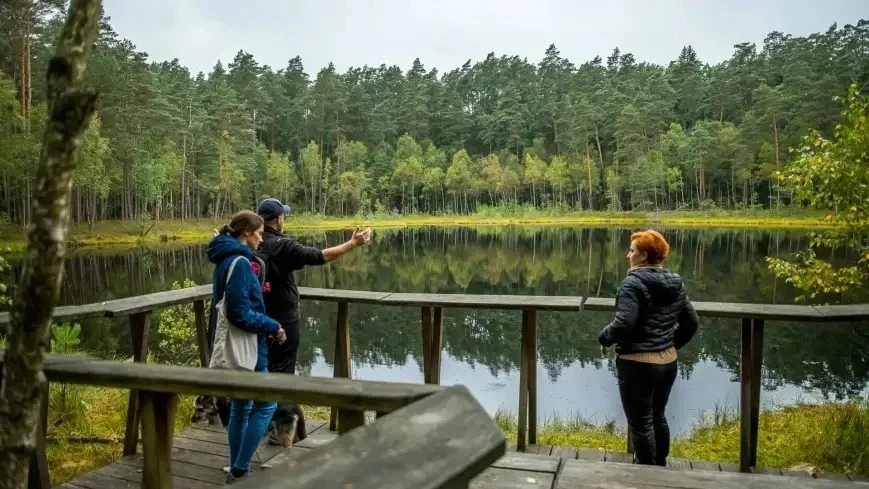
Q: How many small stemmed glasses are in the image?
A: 0